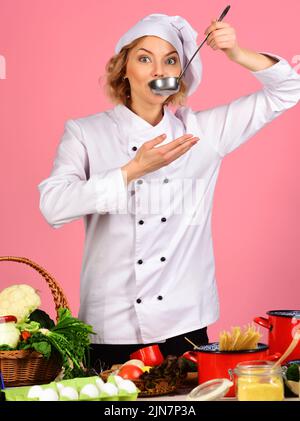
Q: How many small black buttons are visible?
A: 9